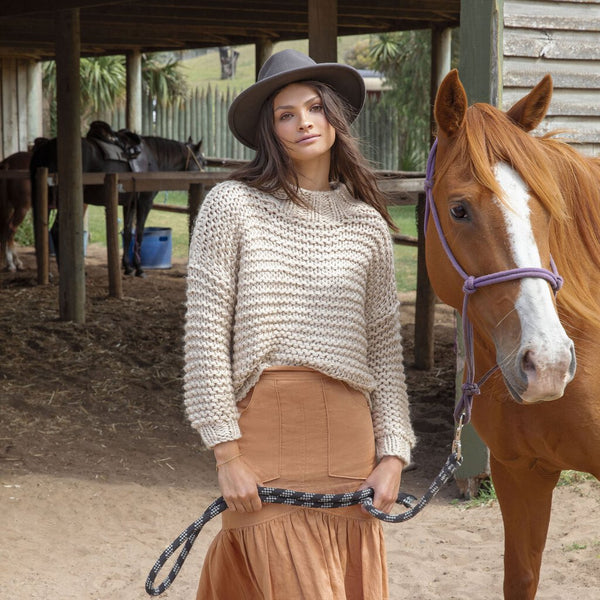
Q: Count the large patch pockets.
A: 2